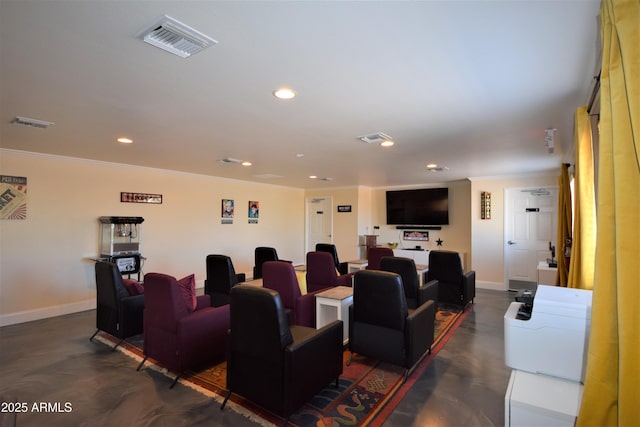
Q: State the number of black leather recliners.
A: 8